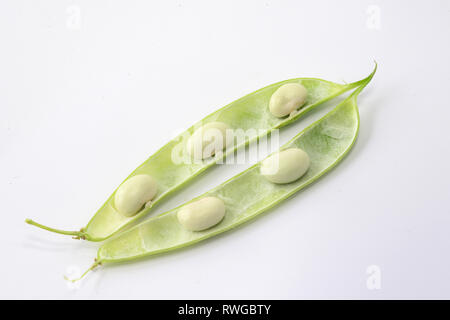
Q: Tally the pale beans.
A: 5